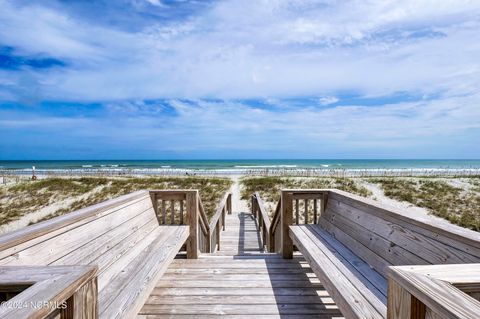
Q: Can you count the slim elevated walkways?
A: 1